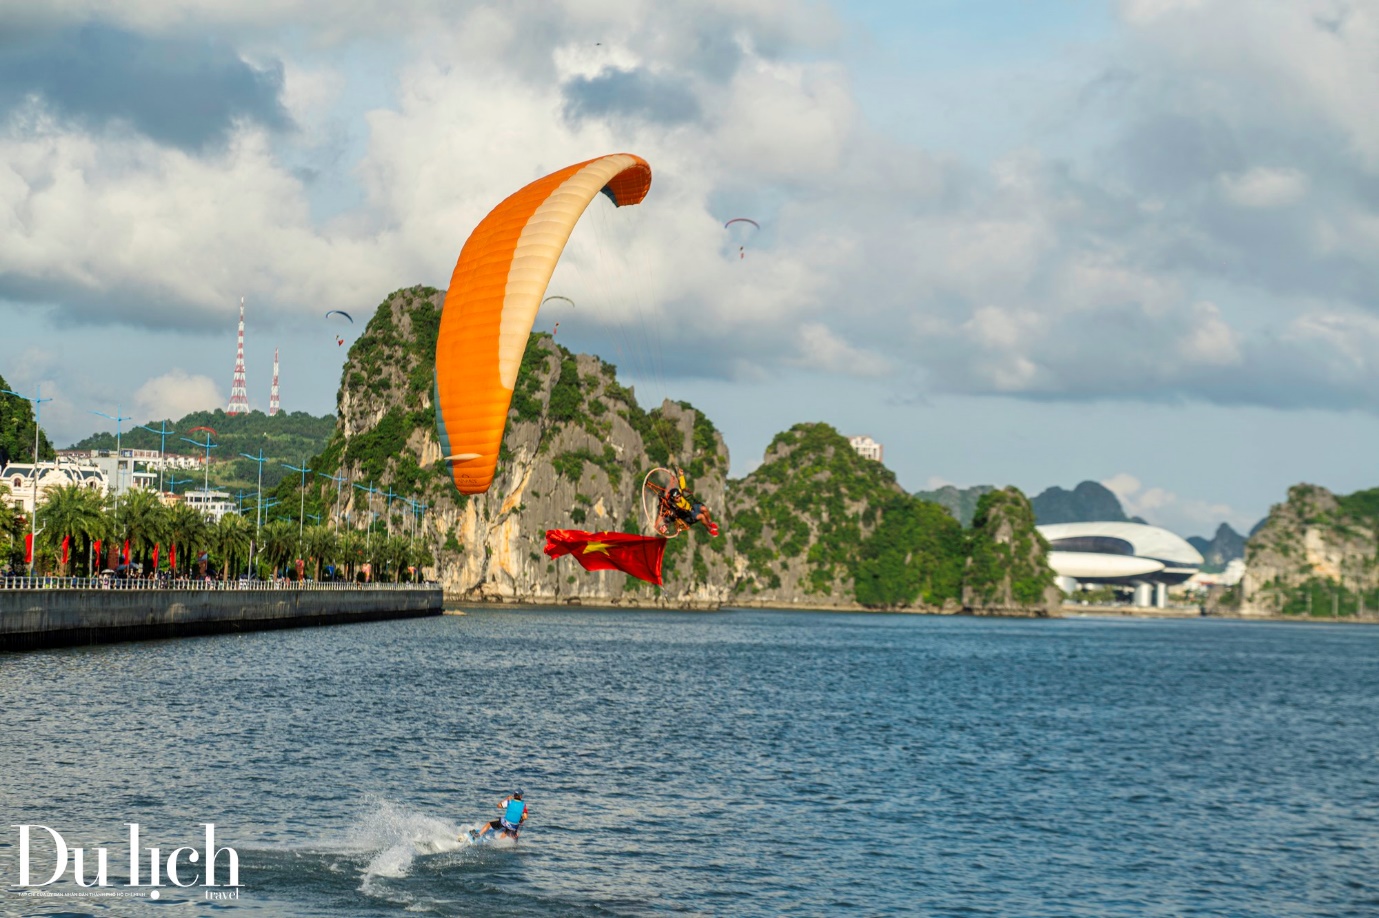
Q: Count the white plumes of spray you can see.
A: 1